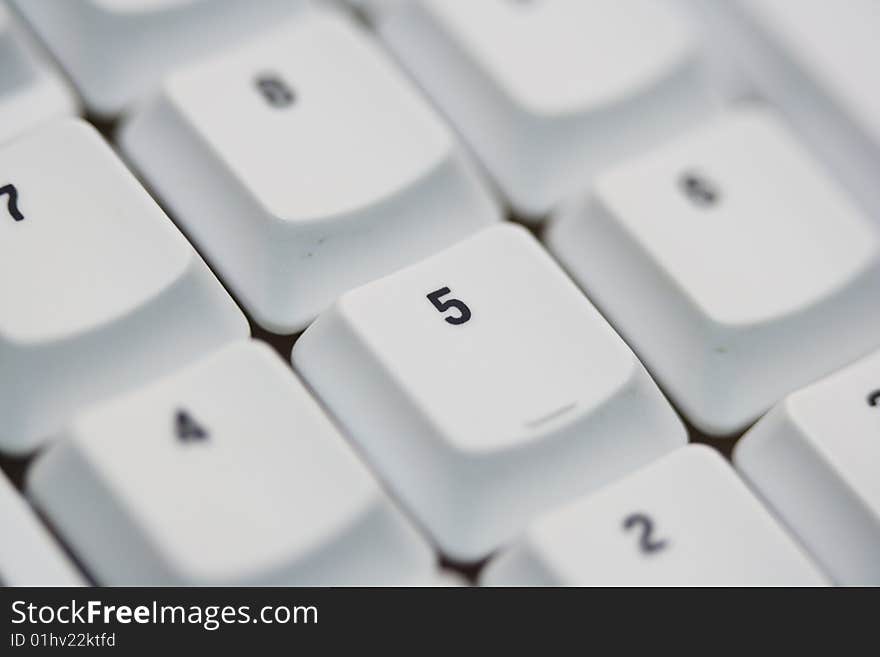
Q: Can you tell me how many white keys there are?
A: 12